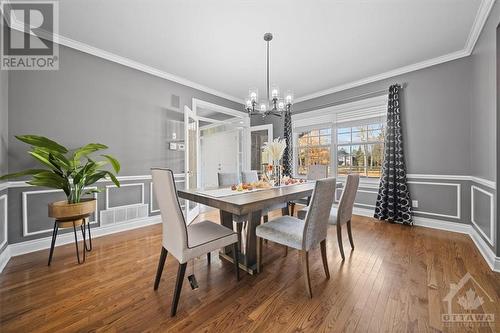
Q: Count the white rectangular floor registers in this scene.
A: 1